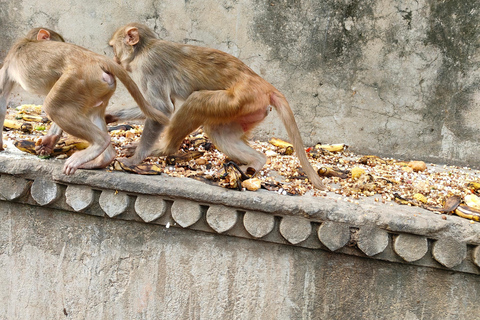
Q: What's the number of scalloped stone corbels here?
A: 14